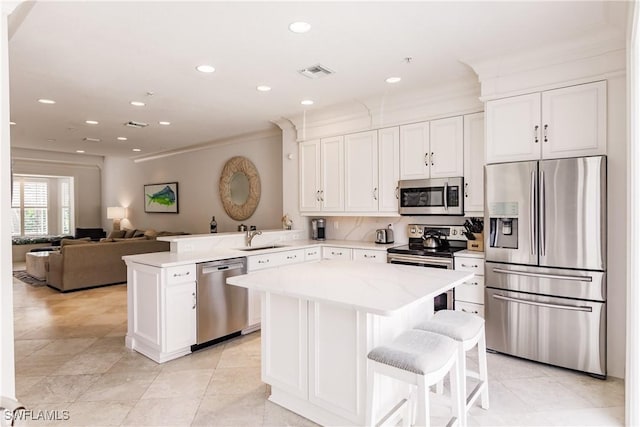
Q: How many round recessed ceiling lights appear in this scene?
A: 13